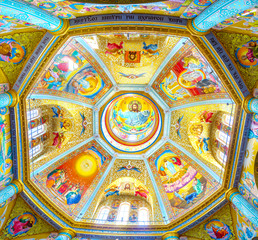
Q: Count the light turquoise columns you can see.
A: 8